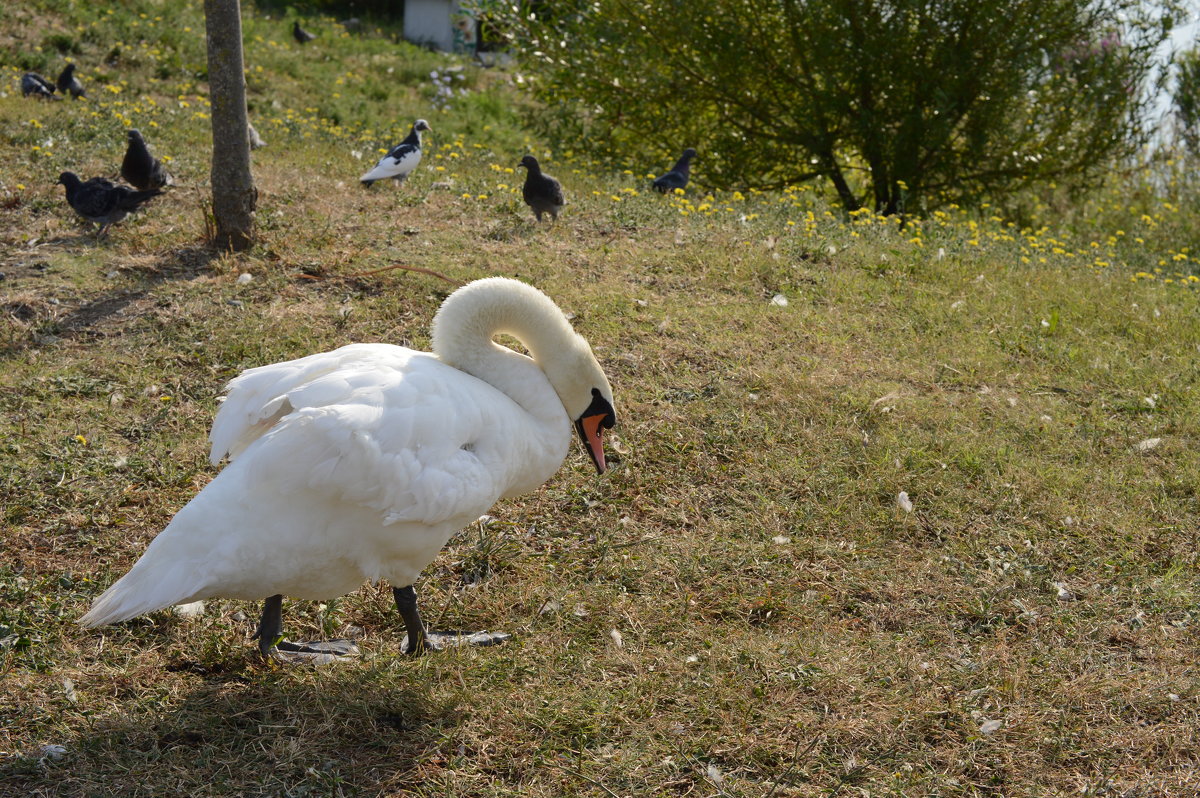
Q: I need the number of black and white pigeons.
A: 1